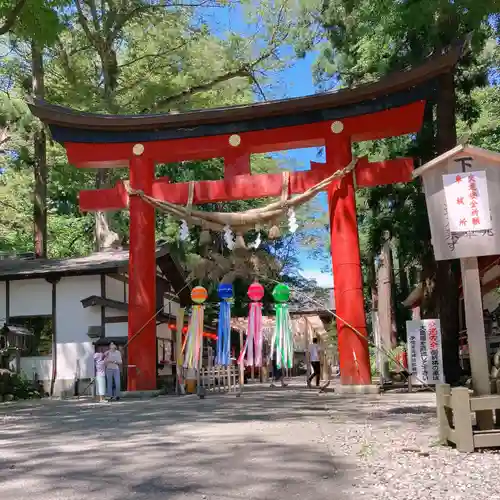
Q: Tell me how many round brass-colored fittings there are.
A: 3